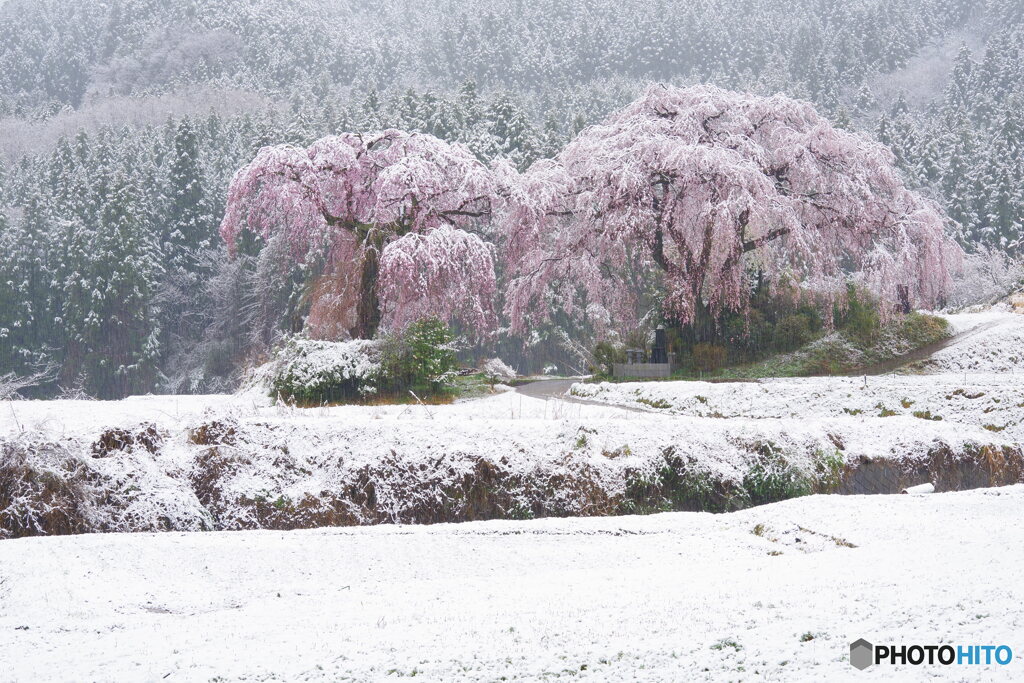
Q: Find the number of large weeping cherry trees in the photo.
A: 2